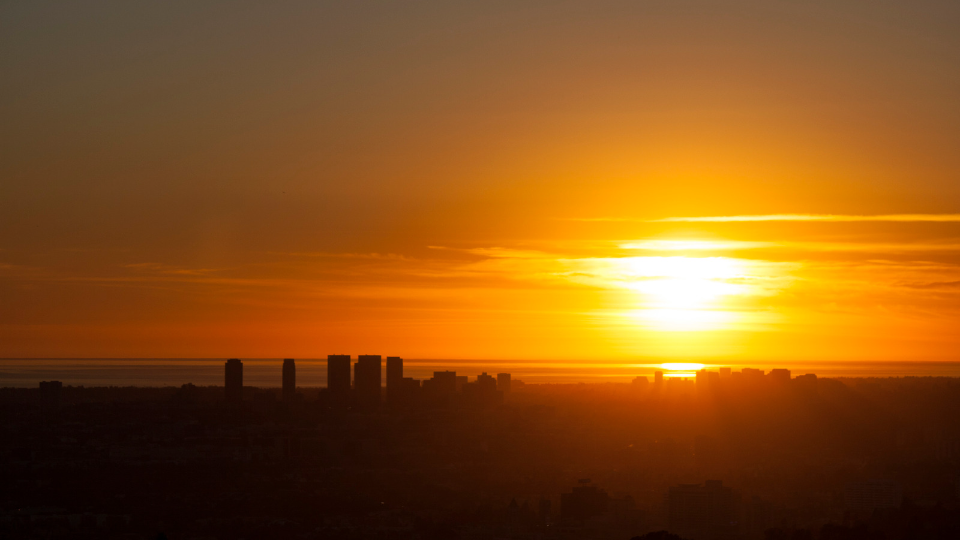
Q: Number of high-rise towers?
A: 5